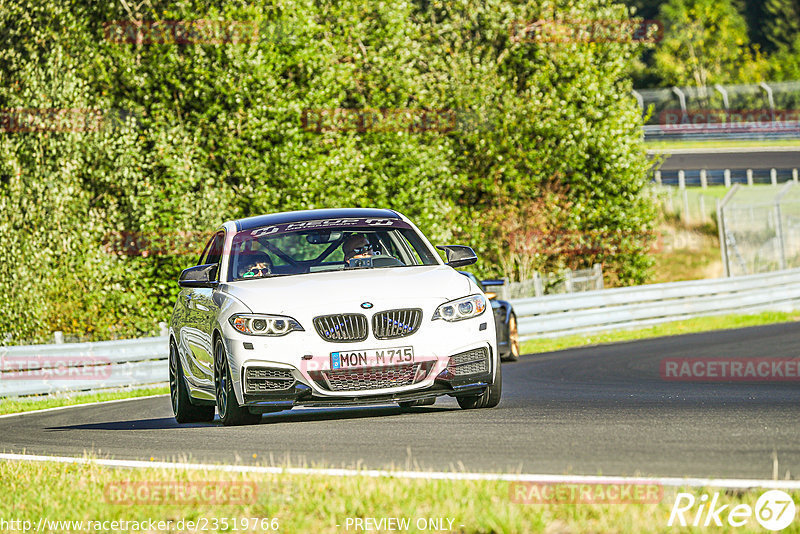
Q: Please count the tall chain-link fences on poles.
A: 2